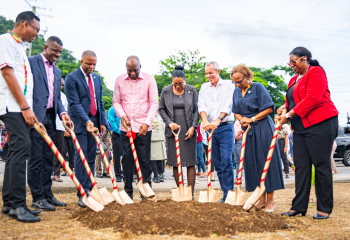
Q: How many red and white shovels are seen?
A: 8